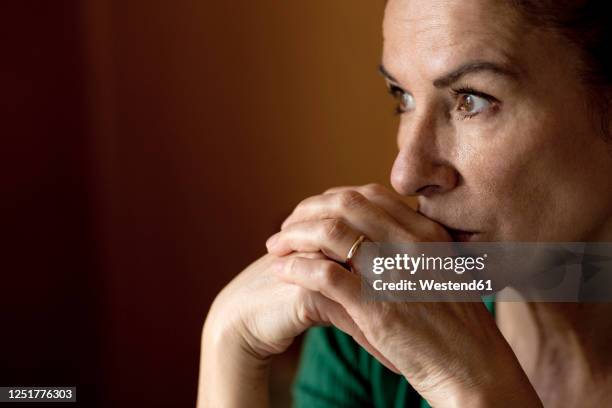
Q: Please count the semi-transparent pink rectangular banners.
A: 0